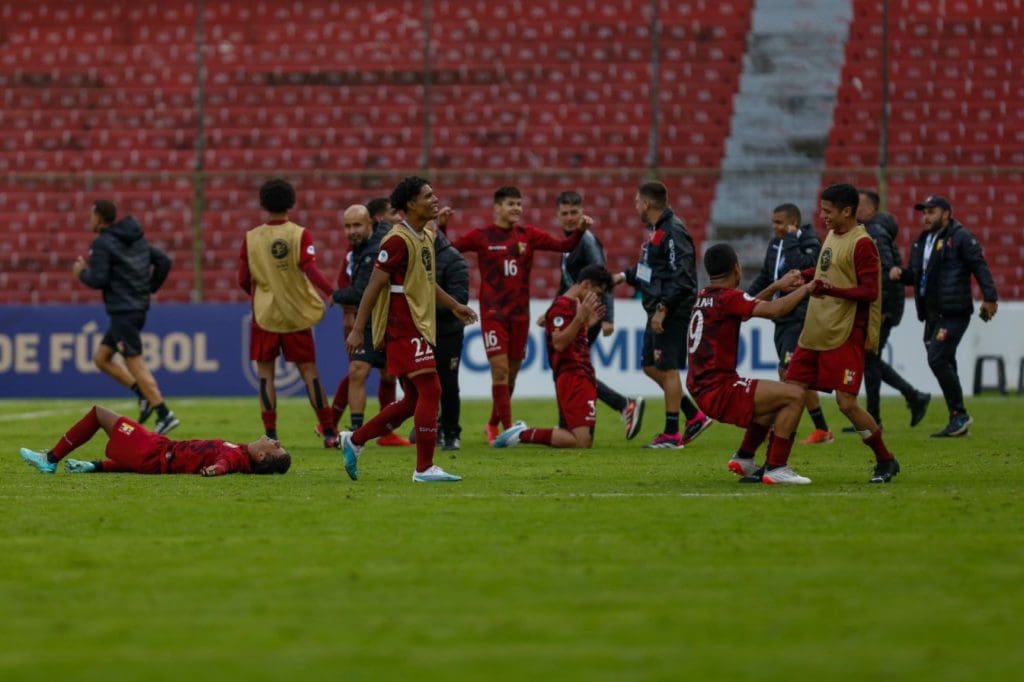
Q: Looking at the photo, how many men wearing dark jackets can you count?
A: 8